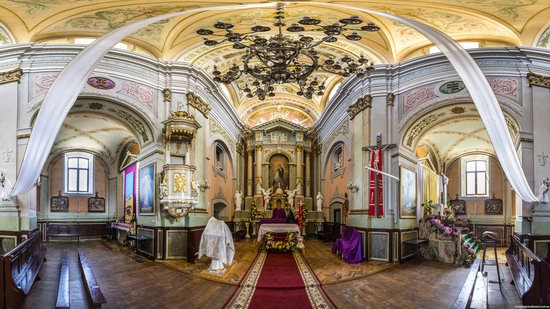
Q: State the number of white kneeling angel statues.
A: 2